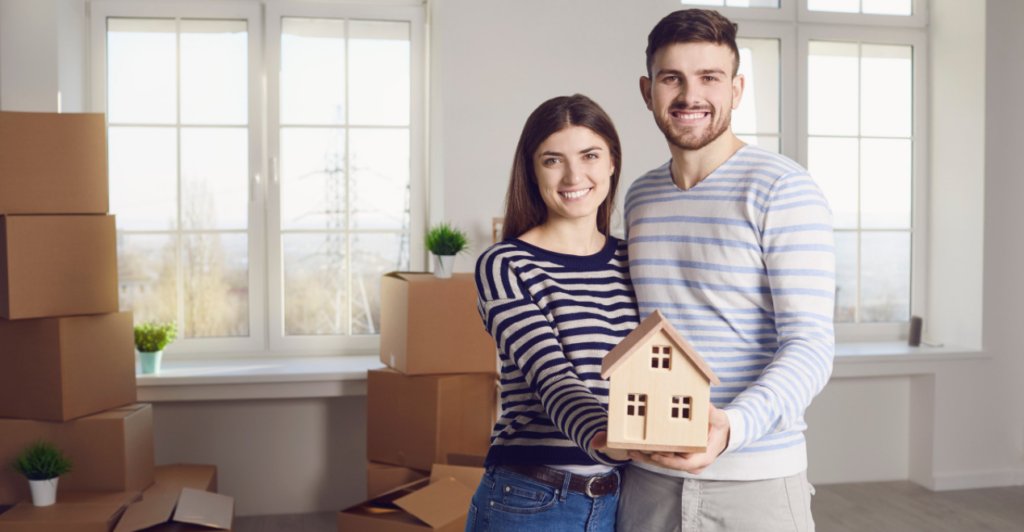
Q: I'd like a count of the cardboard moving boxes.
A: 11